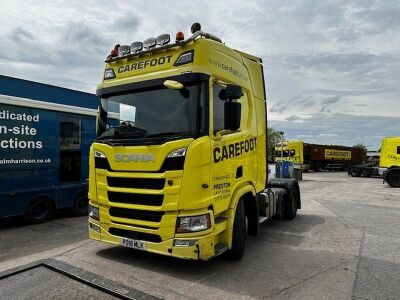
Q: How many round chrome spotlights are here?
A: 4